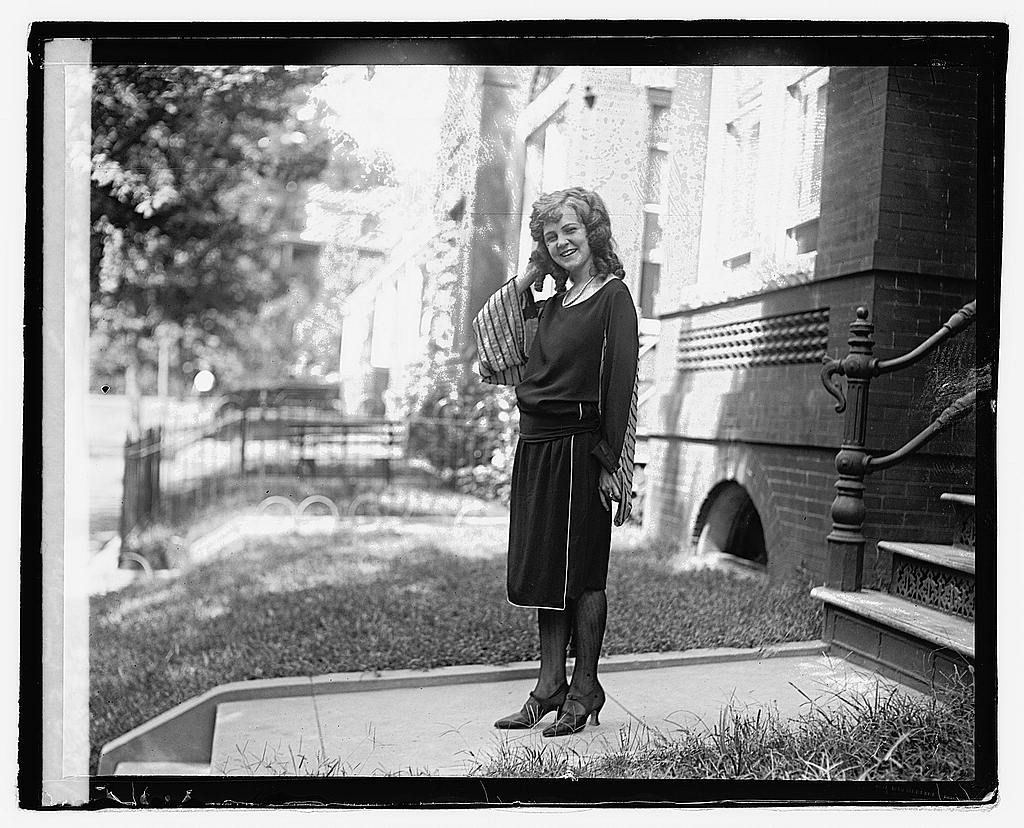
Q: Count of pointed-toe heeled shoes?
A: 2